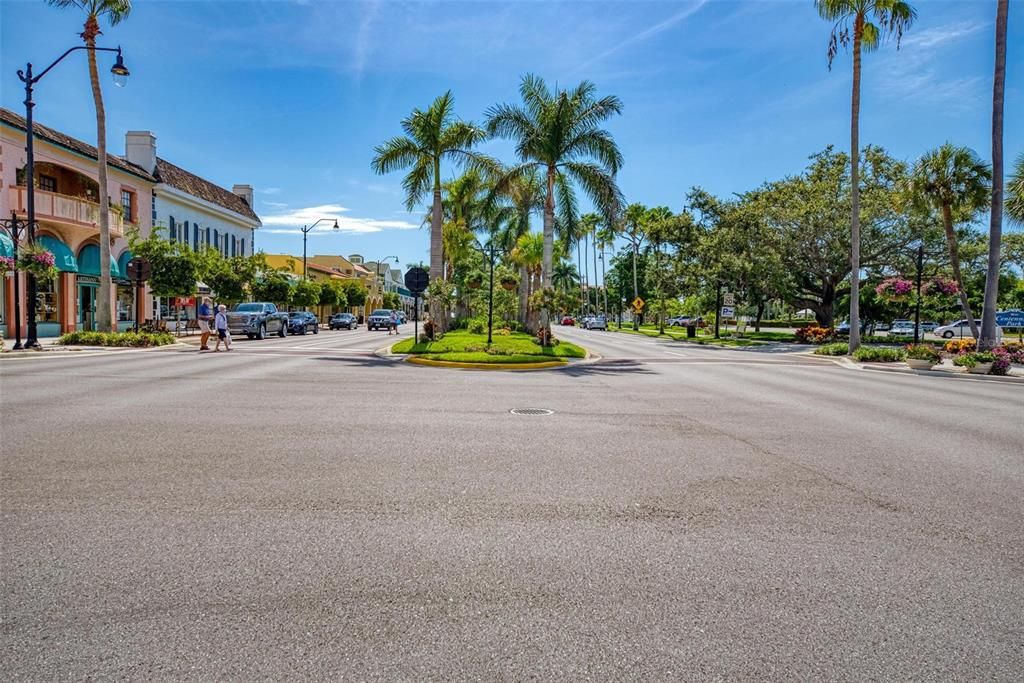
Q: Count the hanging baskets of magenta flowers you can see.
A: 4